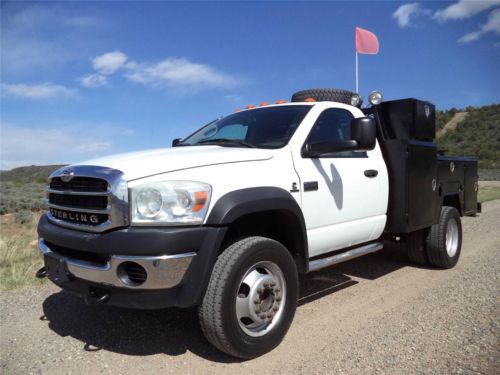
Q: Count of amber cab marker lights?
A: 5